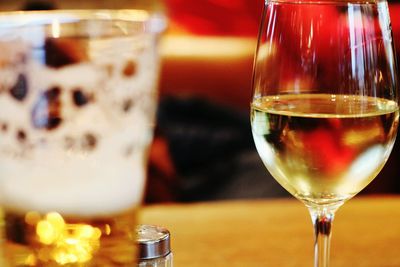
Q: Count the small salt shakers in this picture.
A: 1